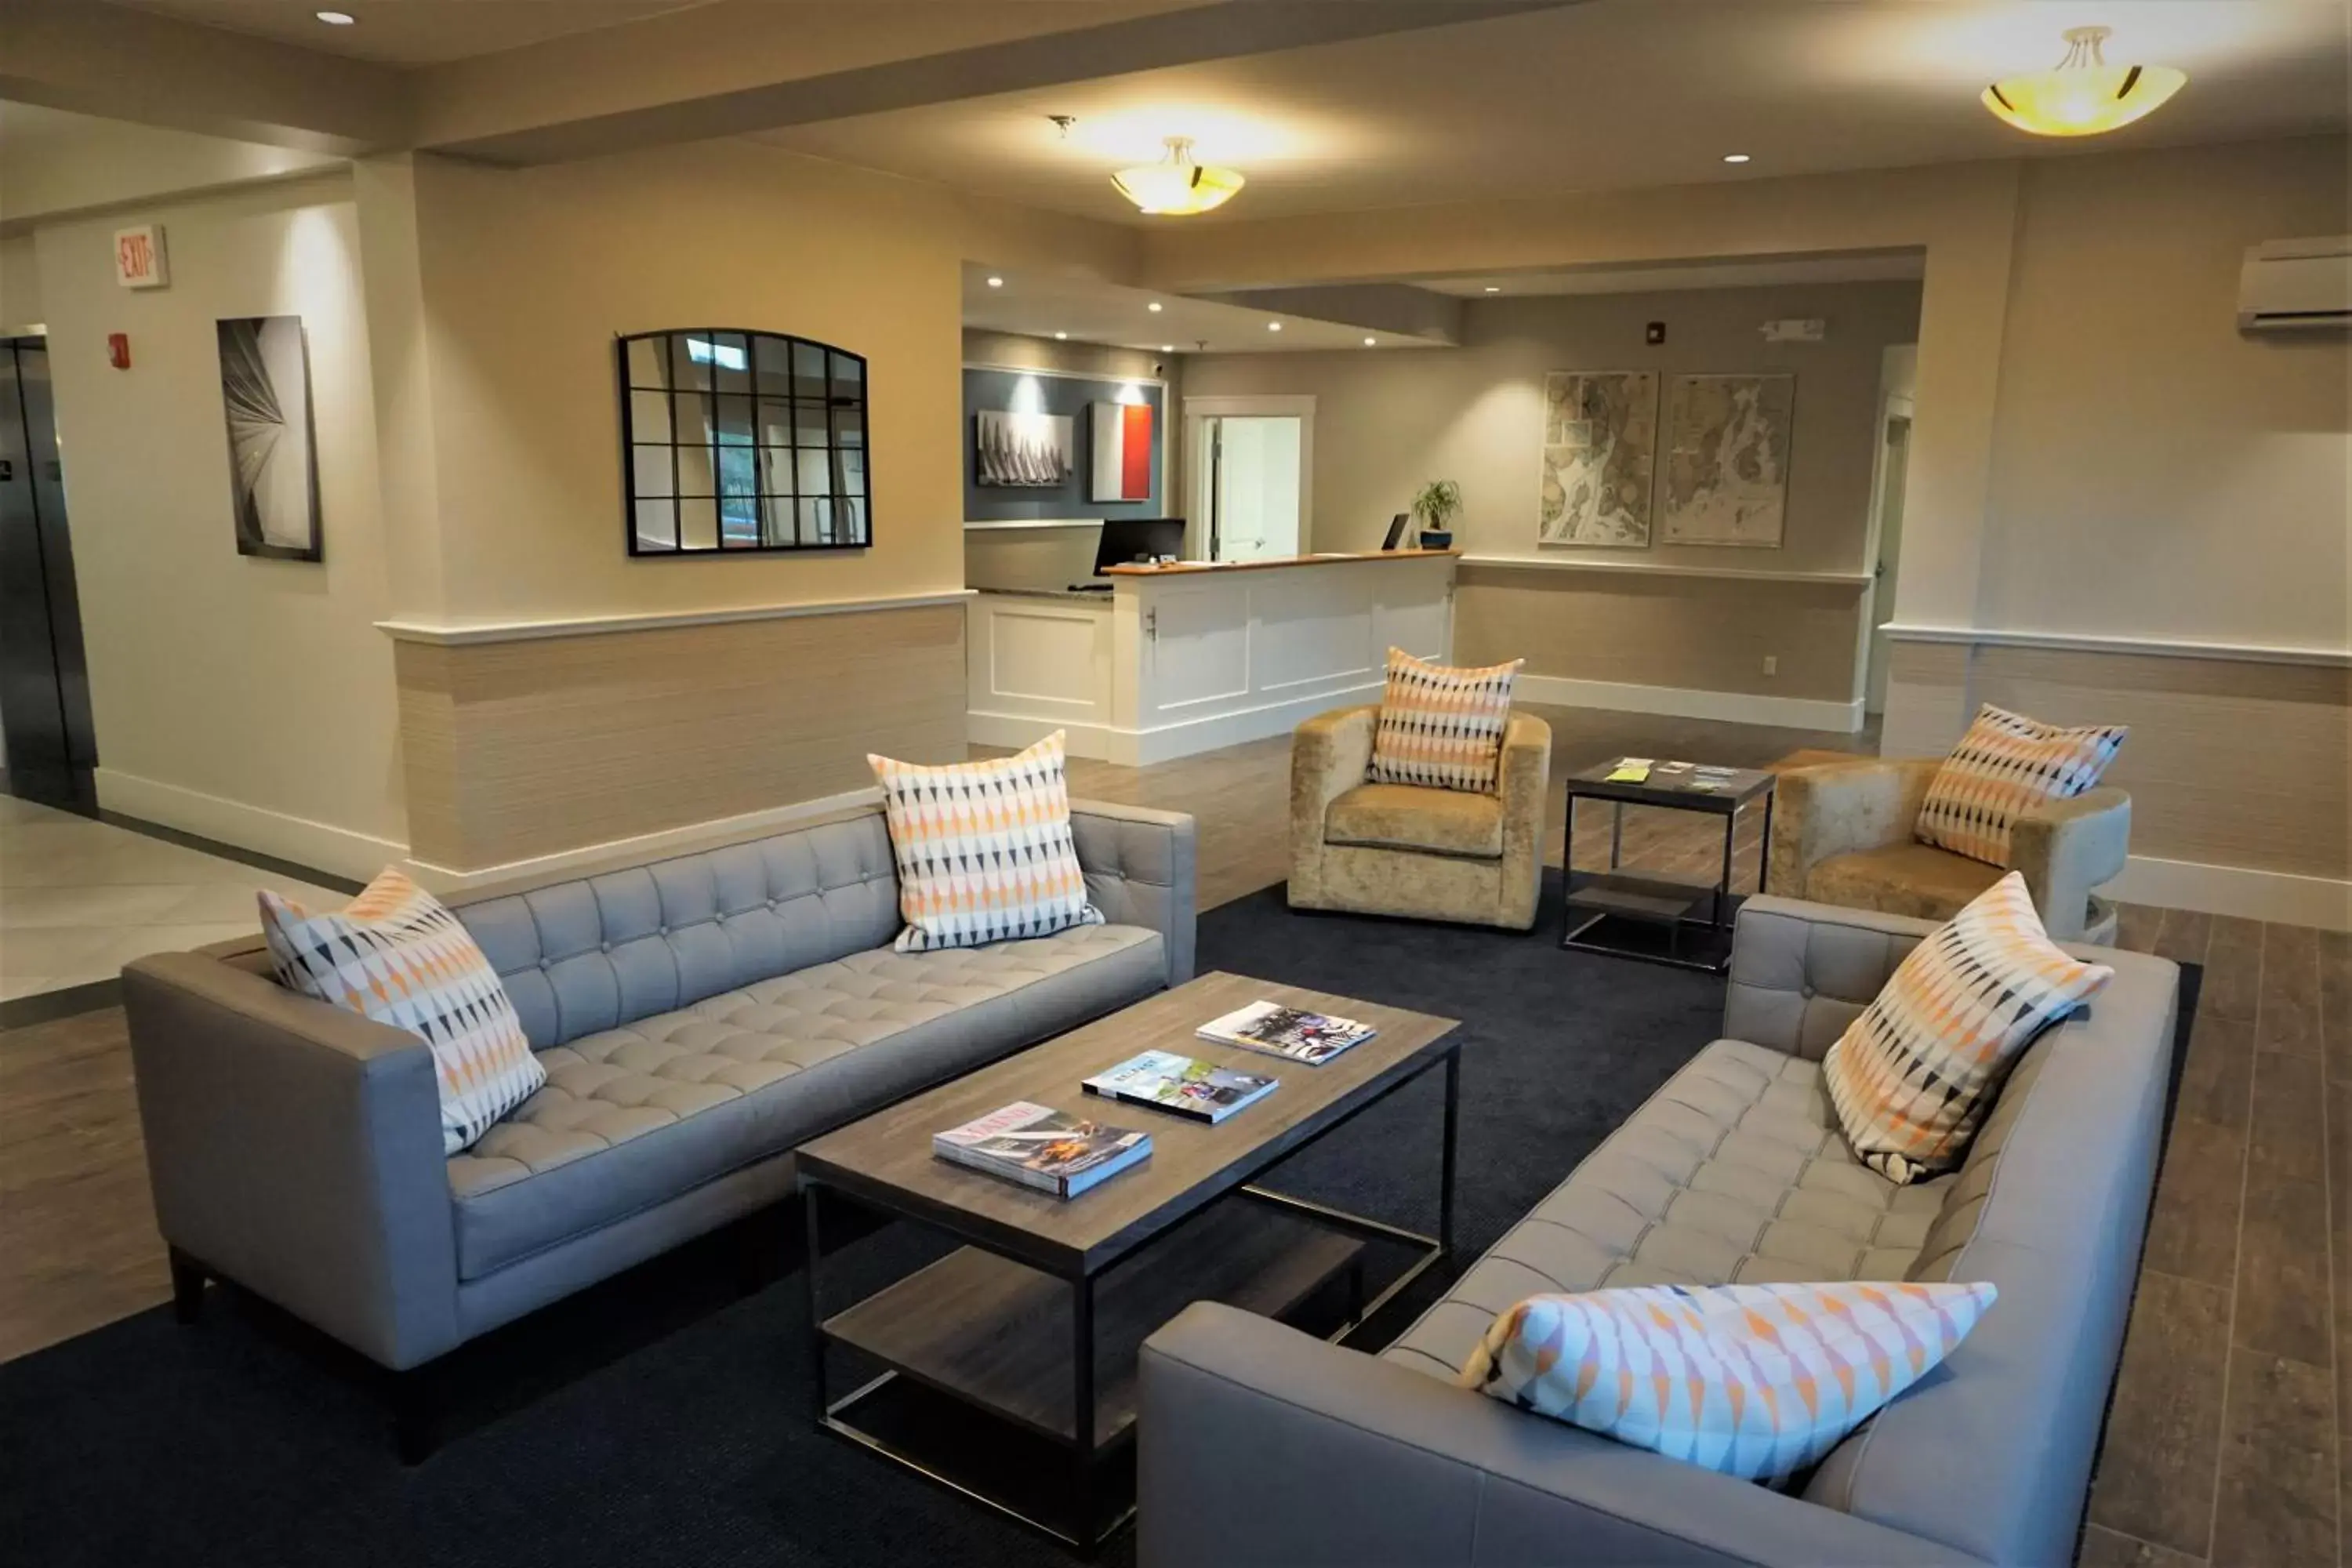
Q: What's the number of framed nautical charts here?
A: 2